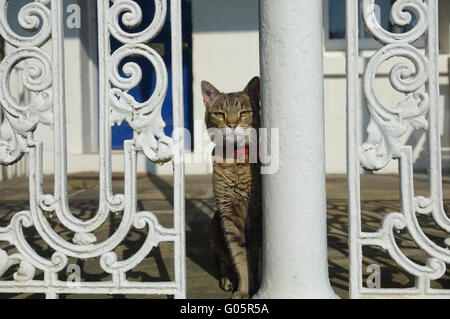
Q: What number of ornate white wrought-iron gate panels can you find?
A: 2